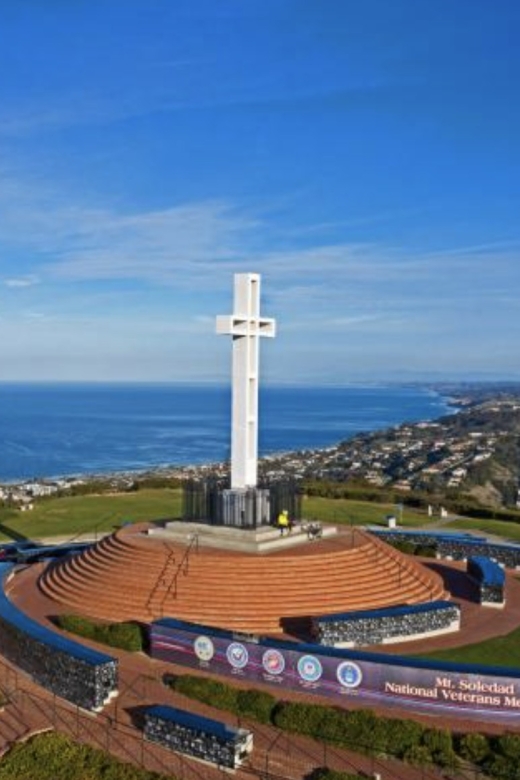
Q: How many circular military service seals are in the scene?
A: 5